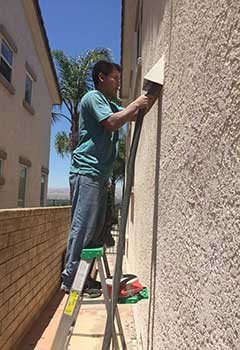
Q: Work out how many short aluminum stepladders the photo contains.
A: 1